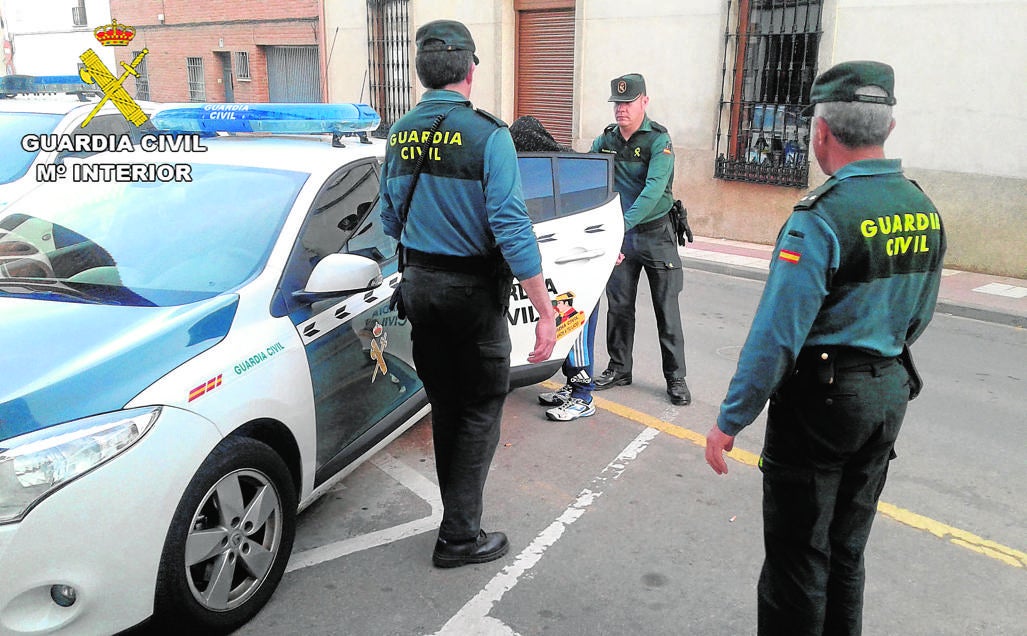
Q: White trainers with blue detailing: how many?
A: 2